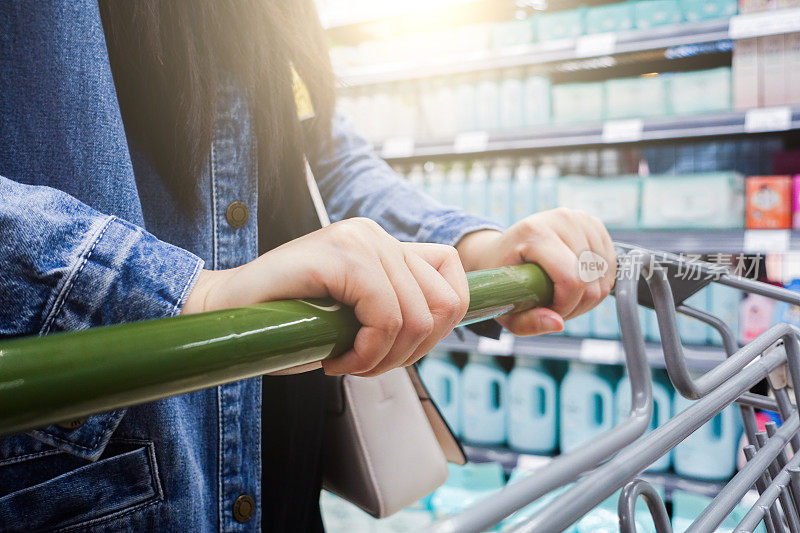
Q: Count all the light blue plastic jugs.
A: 6